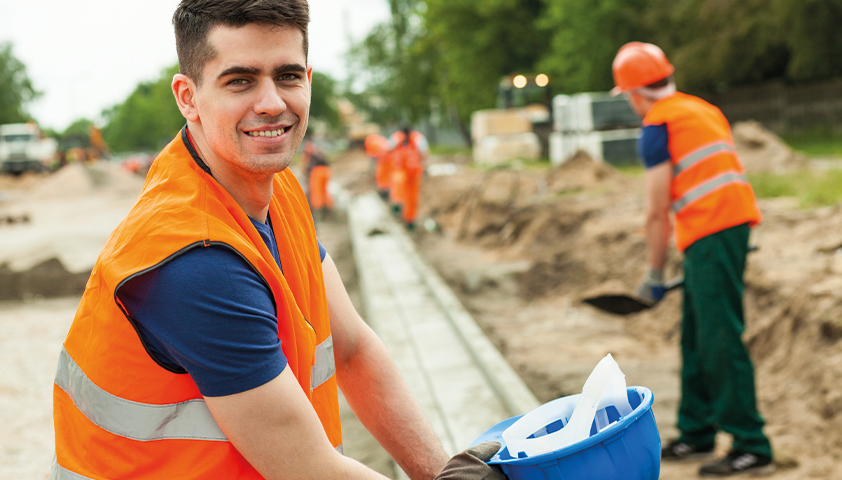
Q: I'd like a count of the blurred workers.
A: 4